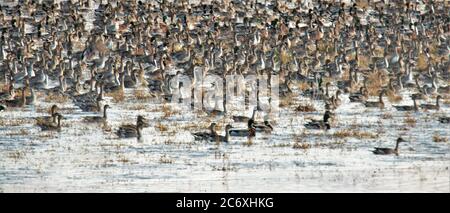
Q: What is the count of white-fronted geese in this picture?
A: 0